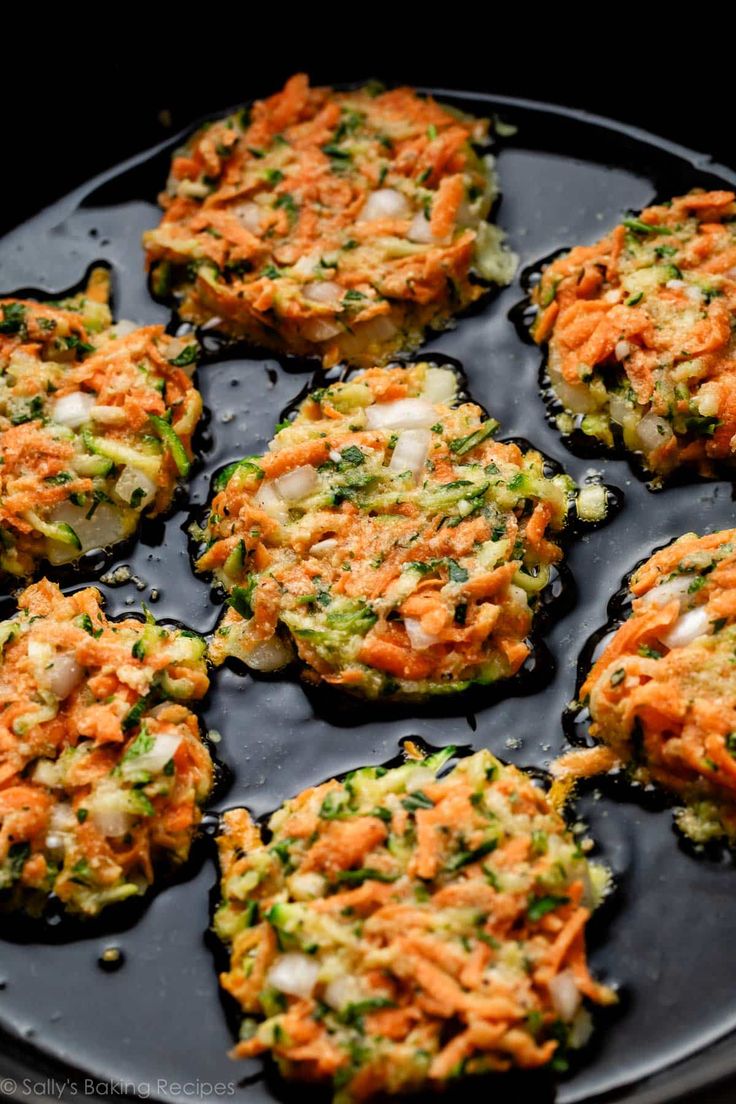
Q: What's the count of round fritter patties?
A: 7